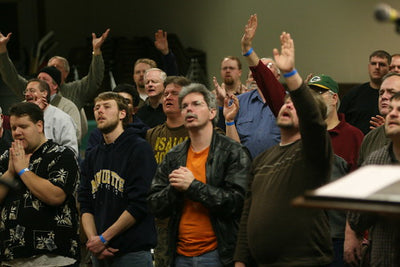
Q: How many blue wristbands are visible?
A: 5